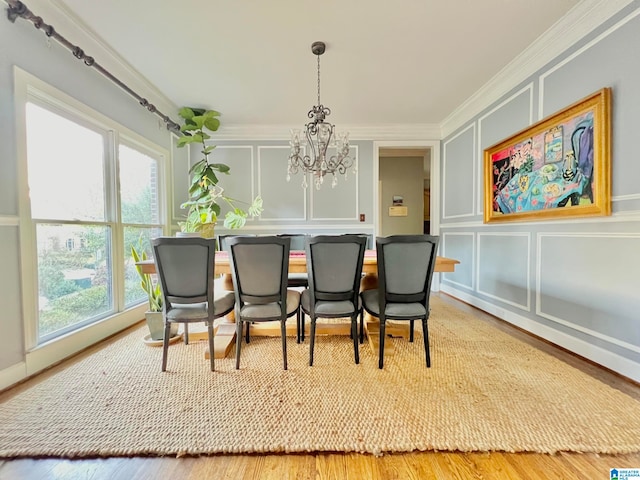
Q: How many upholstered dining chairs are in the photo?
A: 7